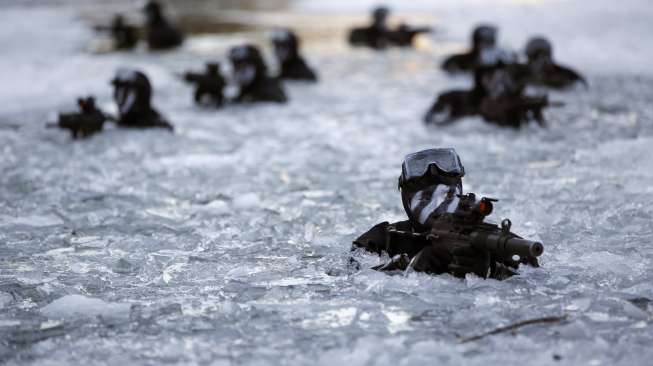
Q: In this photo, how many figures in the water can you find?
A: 9